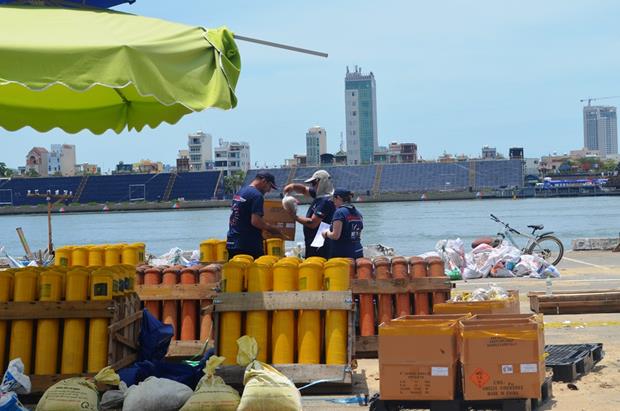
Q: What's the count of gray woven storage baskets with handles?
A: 0